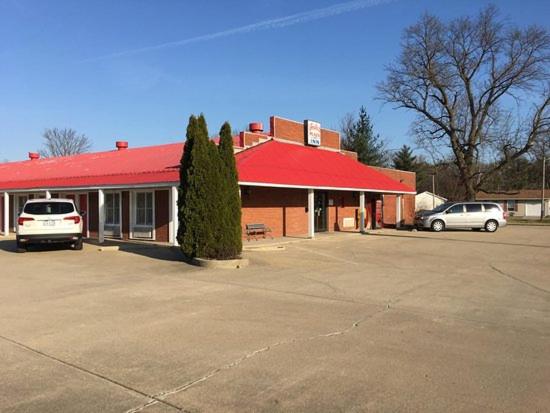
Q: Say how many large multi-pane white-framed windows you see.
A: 2